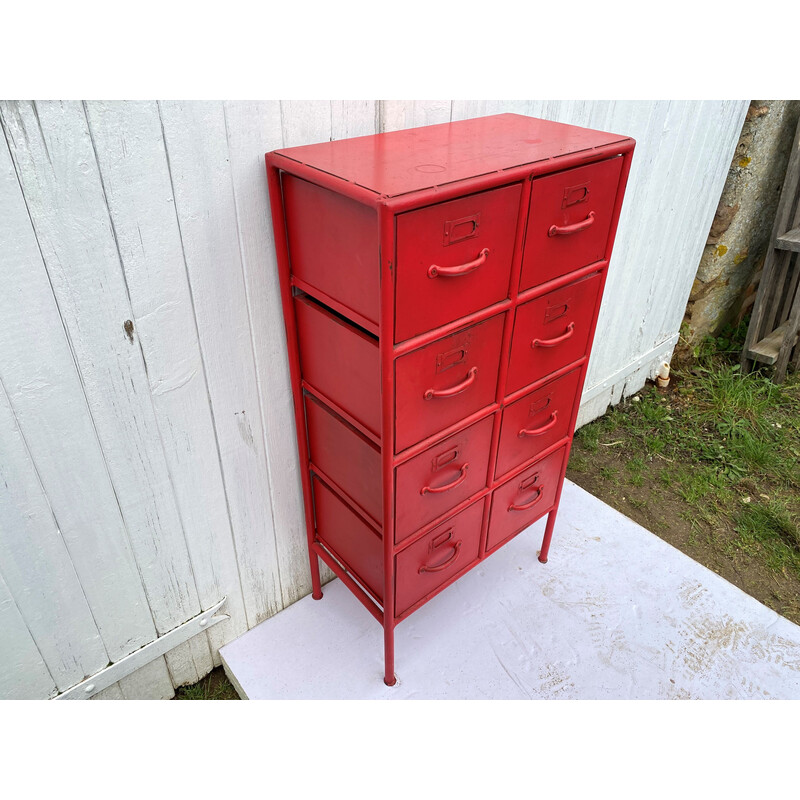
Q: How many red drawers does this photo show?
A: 8